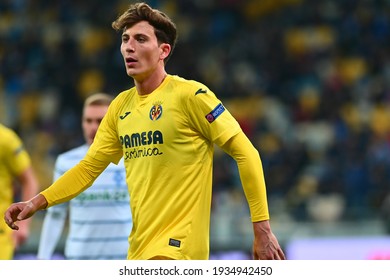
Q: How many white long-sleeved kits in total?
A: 1